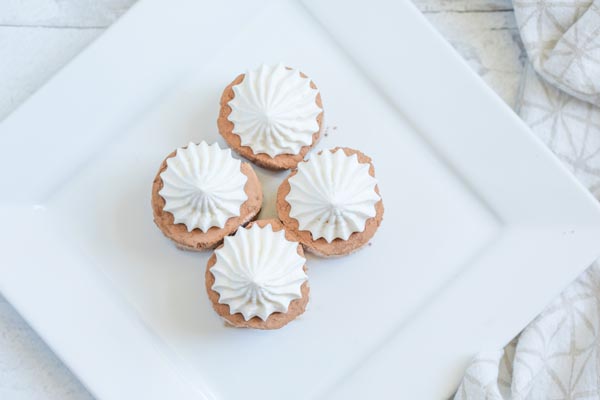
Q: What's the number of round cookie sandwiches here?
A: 4